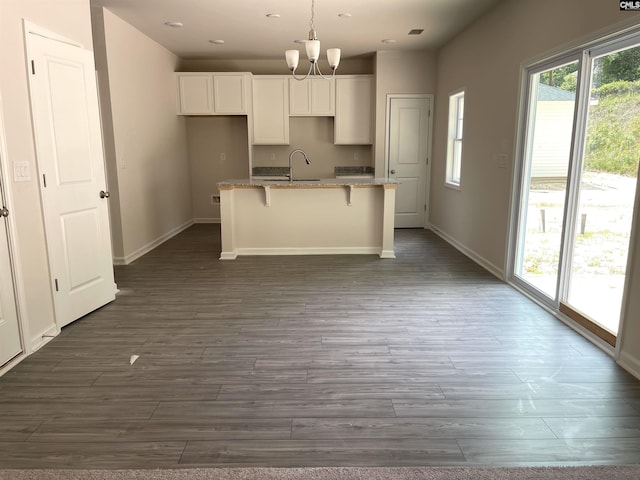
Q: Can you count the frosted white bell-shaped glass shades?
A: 3